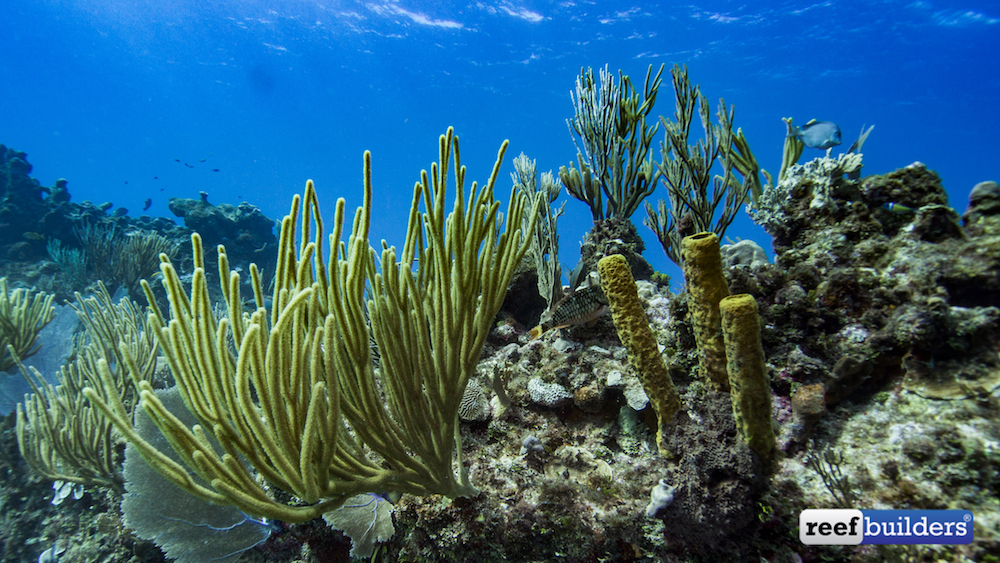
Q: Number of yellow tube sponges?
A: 3